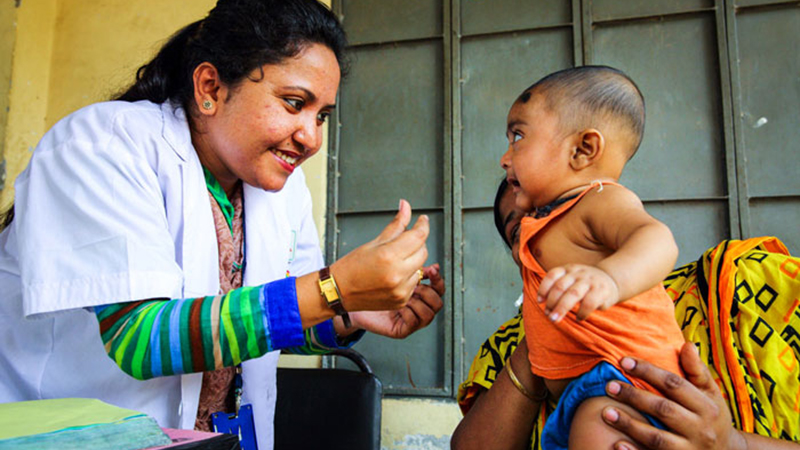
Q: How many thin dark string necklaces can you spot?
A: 1